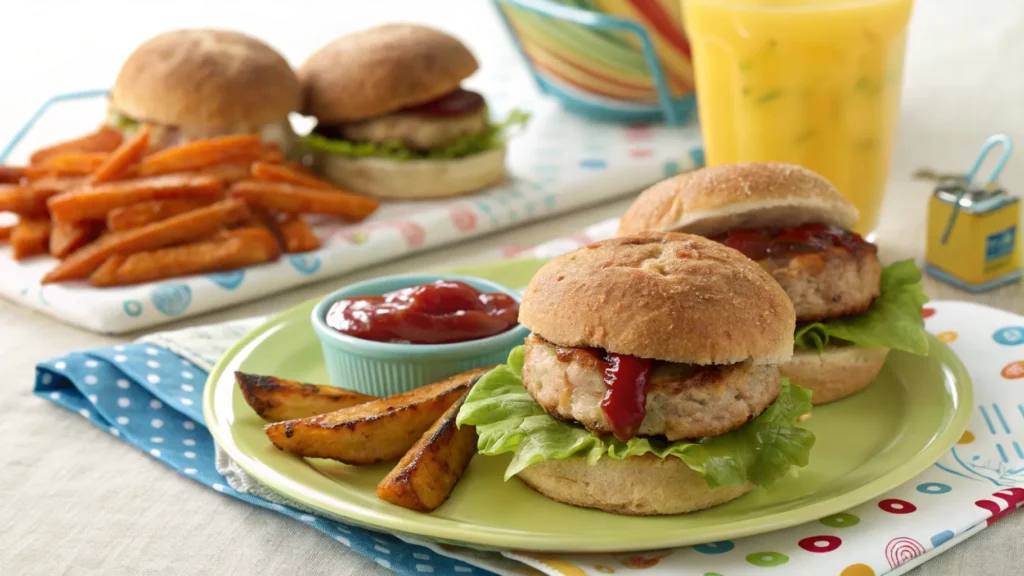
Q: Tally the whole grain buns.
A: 4